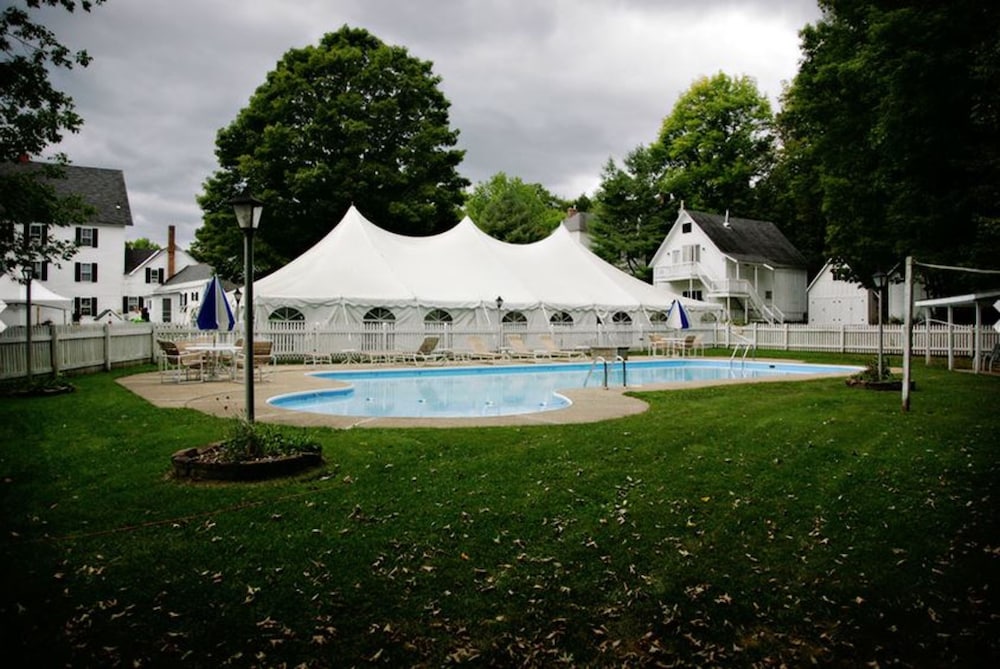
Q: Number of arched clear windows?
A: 8